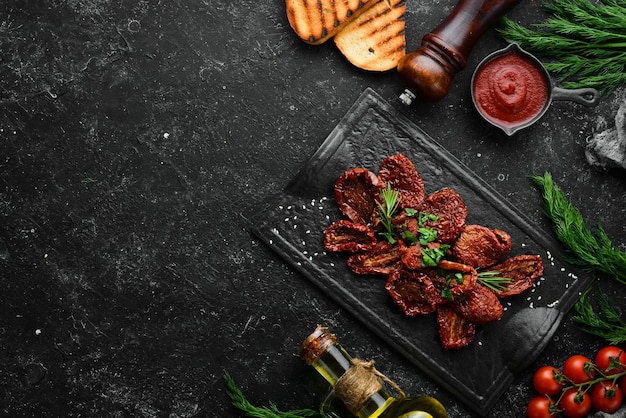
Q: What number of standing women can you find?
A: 0